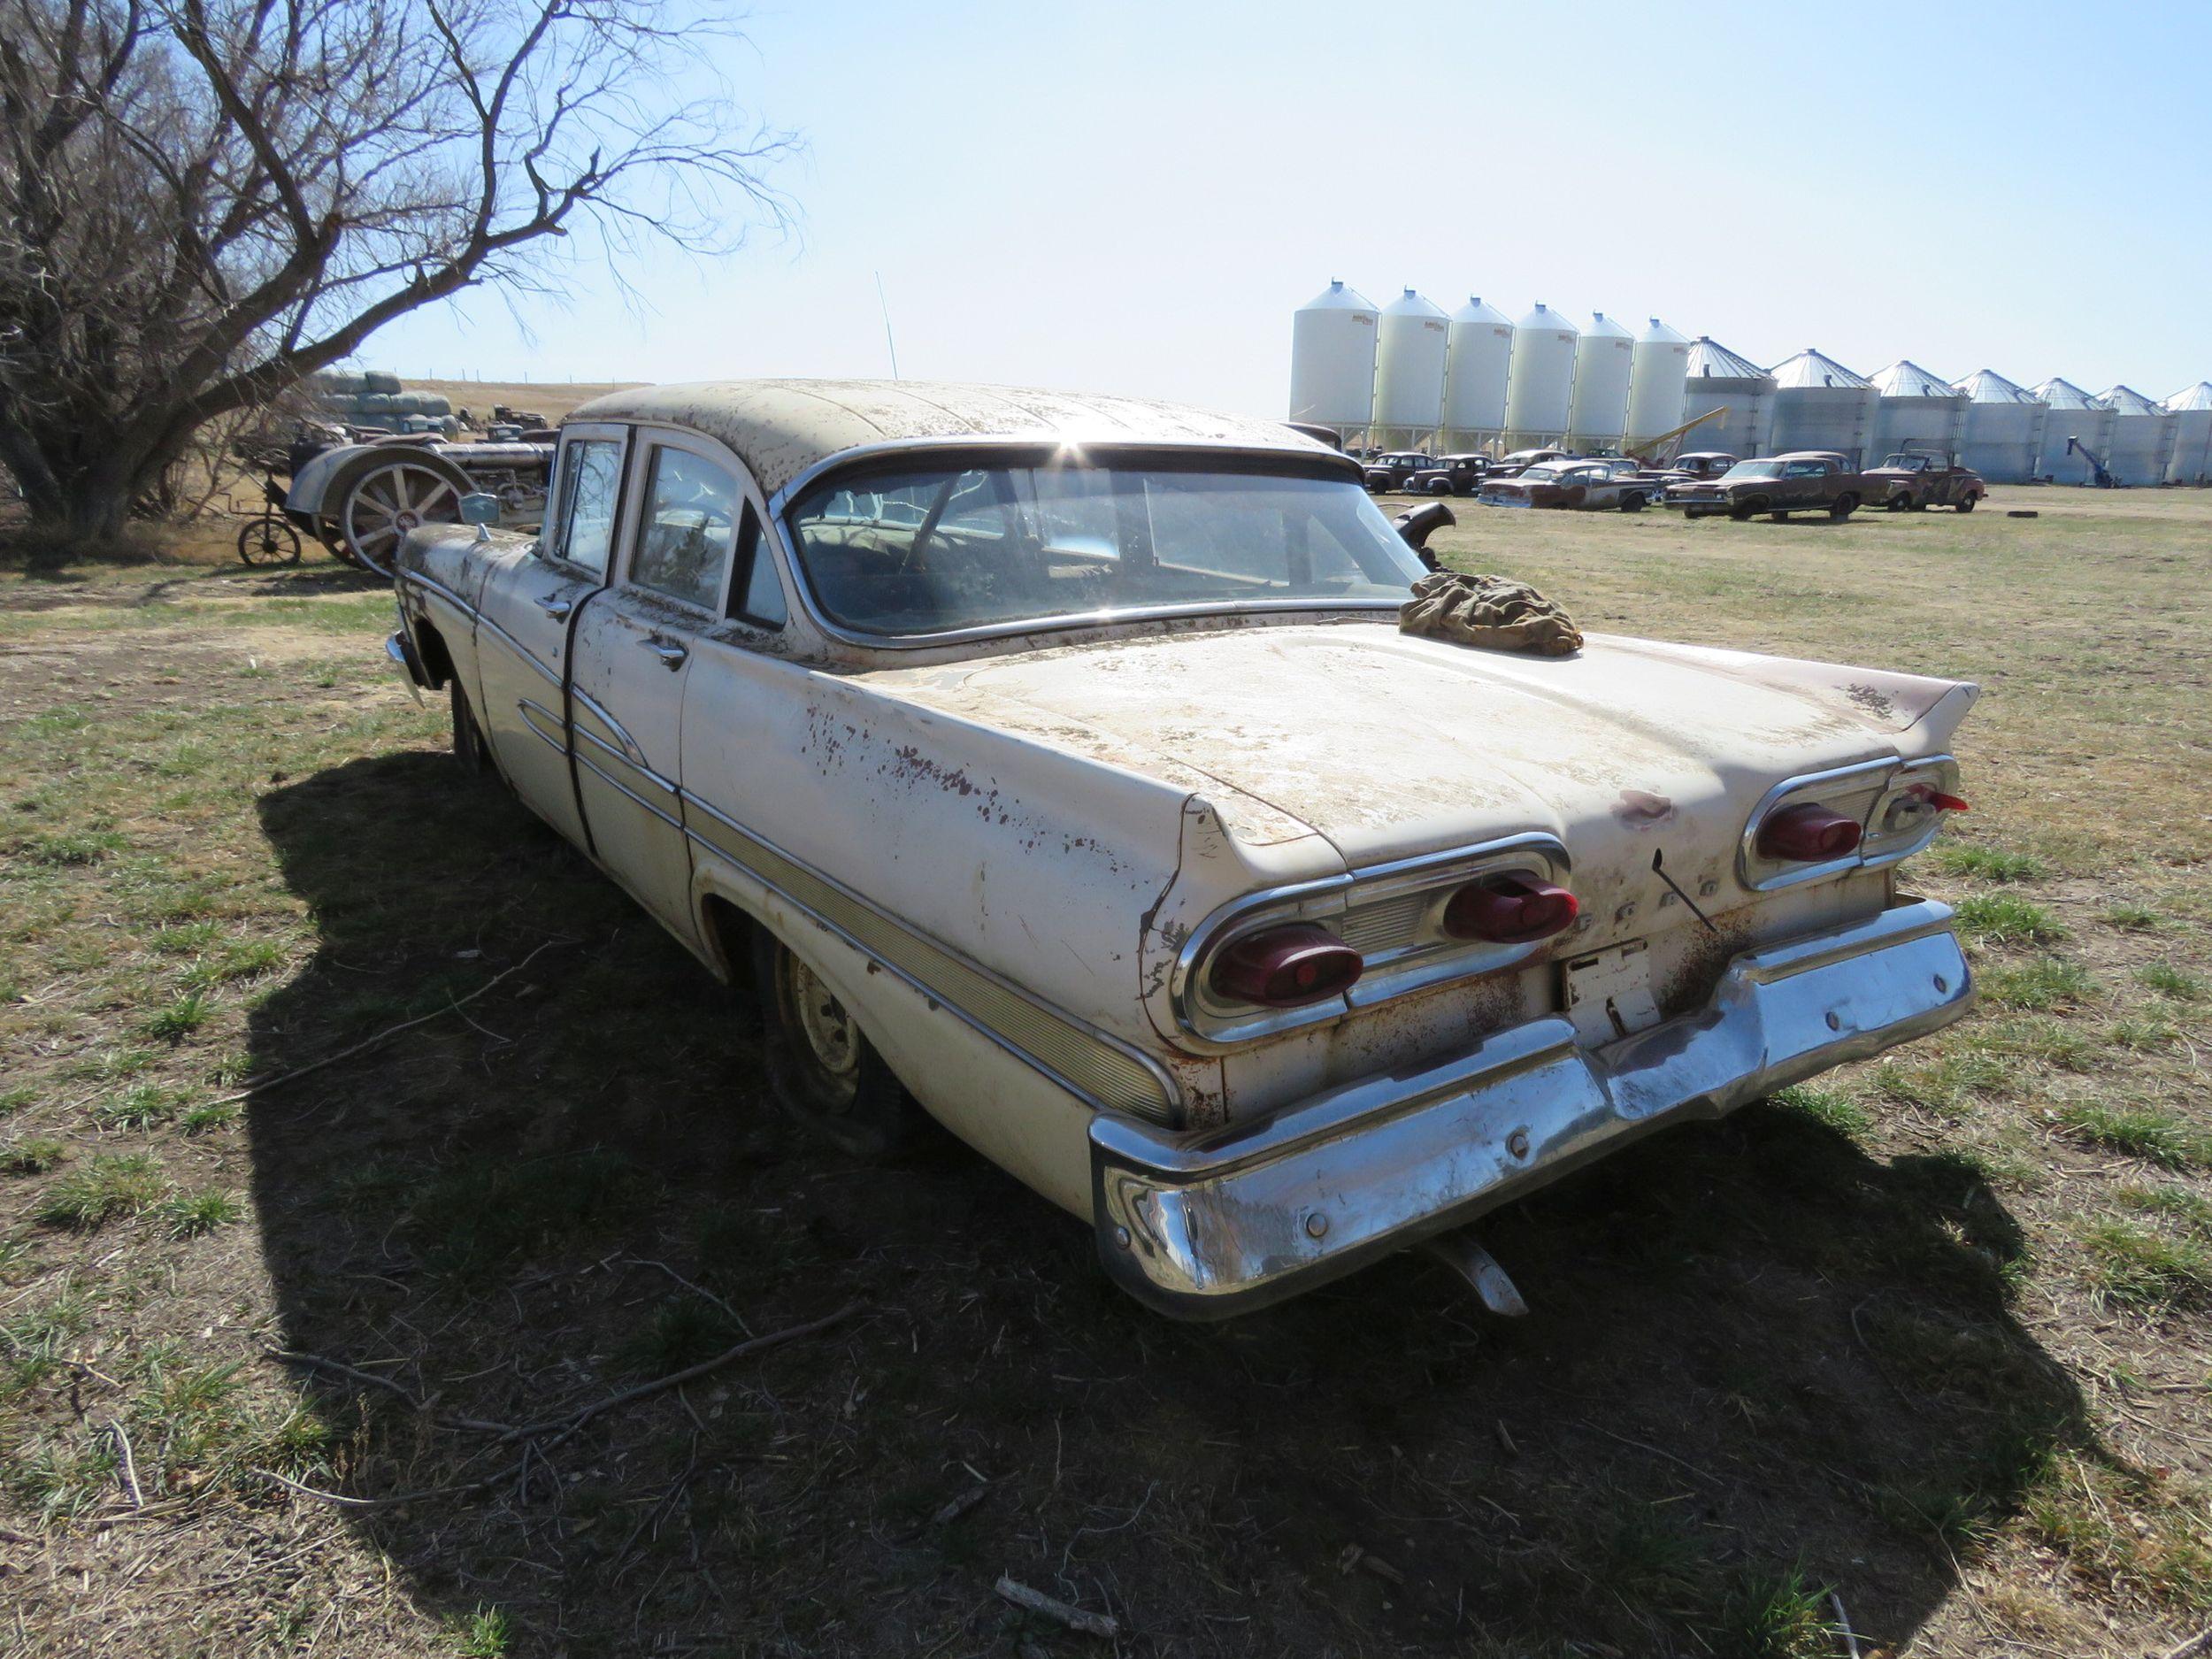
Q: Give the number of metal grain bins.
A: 13